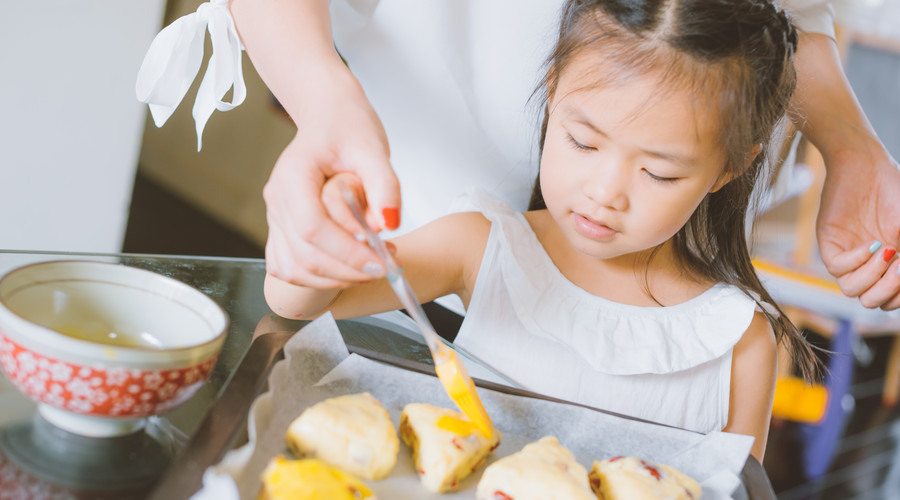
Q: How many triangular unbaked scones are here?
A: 5